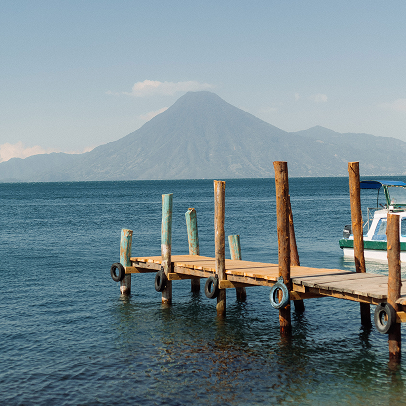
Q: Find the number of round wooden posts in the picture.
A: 9